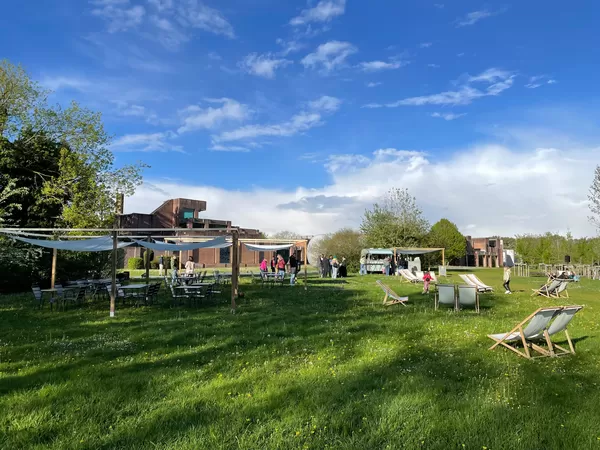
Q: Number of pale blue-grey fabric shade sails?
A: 3